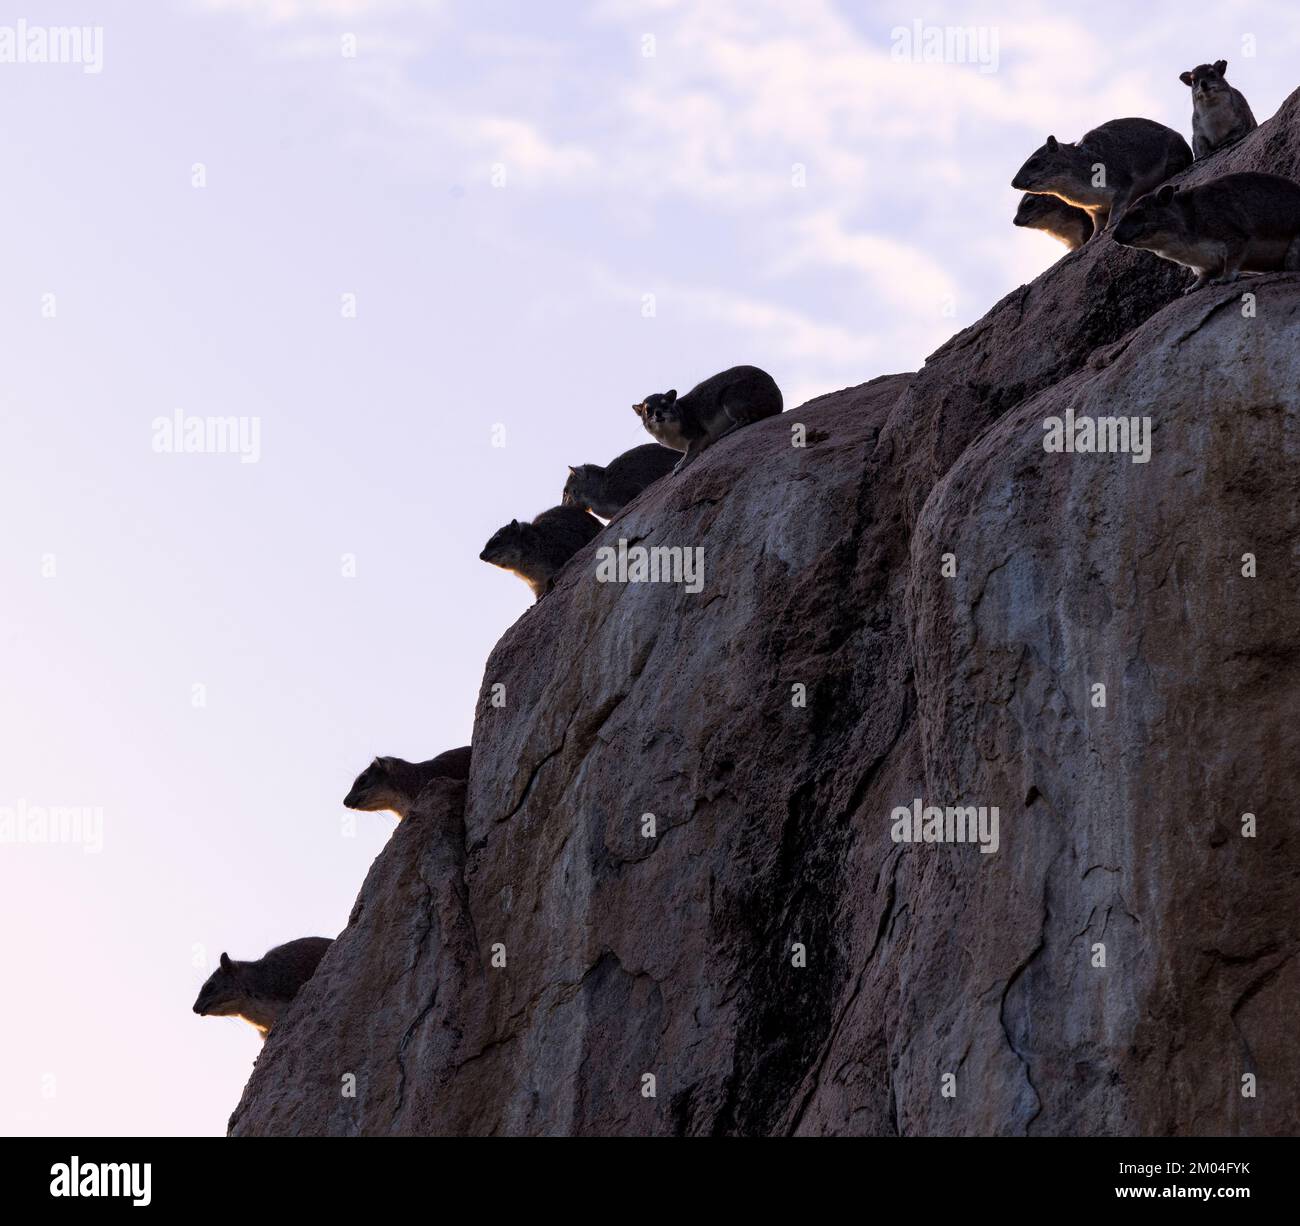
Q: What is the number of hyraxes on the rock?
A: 9